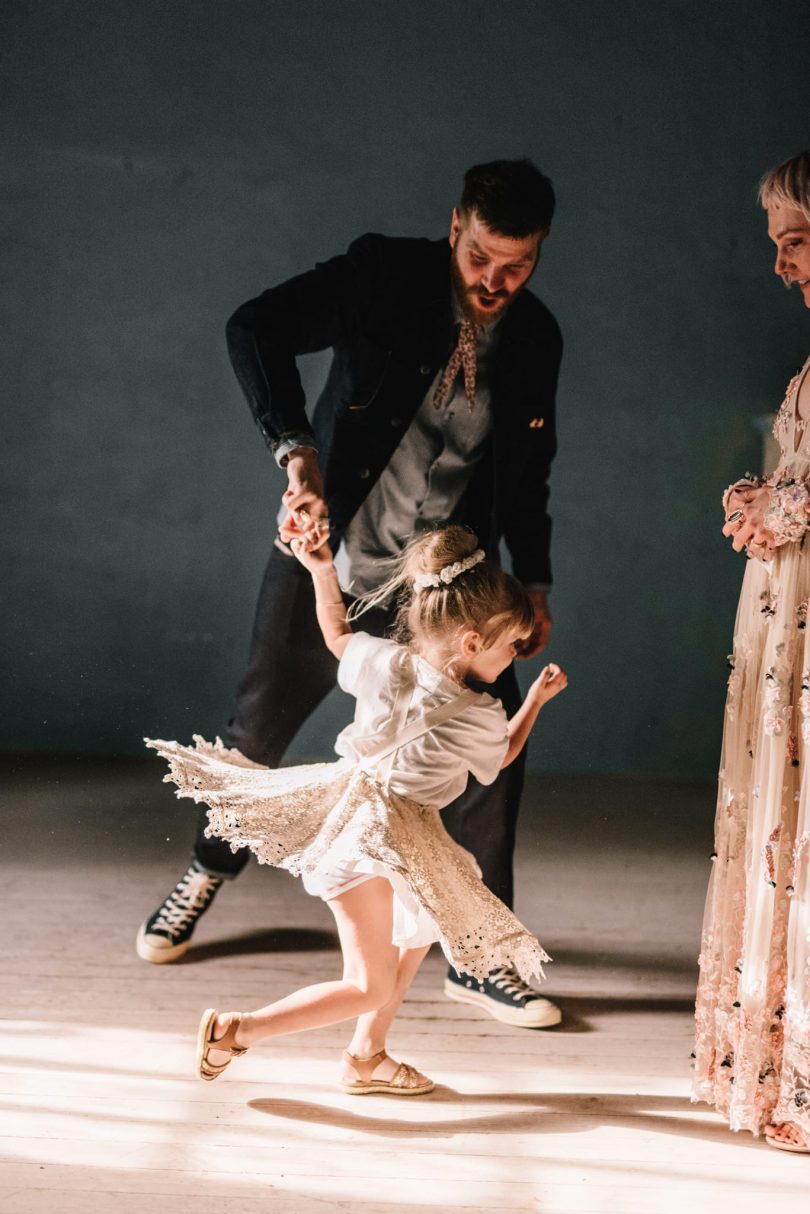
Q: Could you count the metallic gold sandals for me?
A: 2